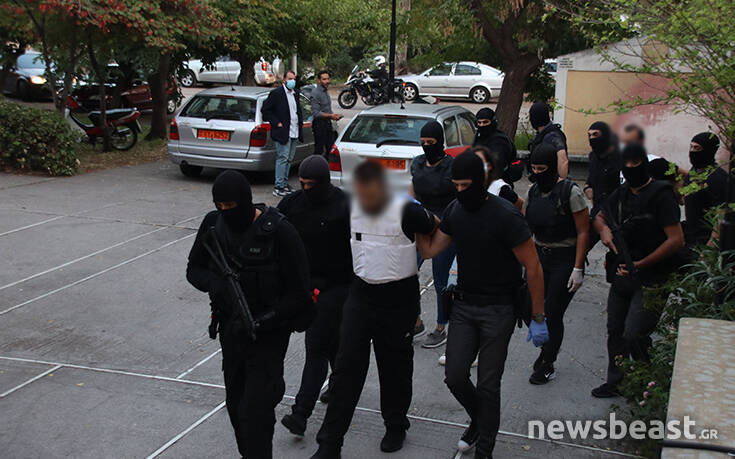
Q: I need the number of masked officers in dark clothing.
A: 10